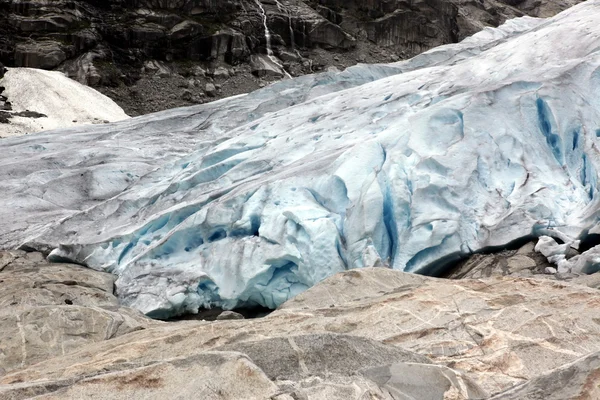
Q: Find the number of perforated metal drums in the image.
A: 0